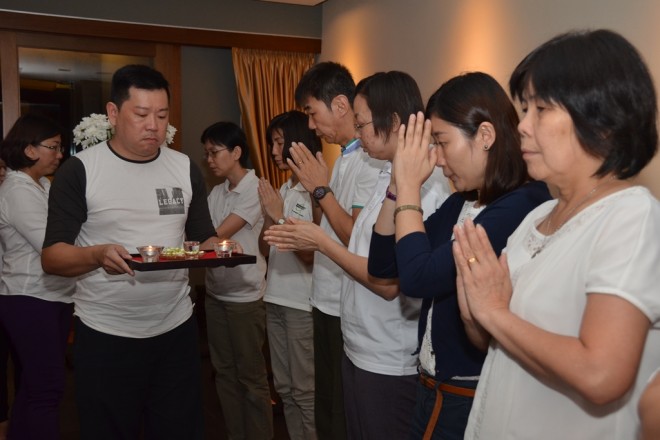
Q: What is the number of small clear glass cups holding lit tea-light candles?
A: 2